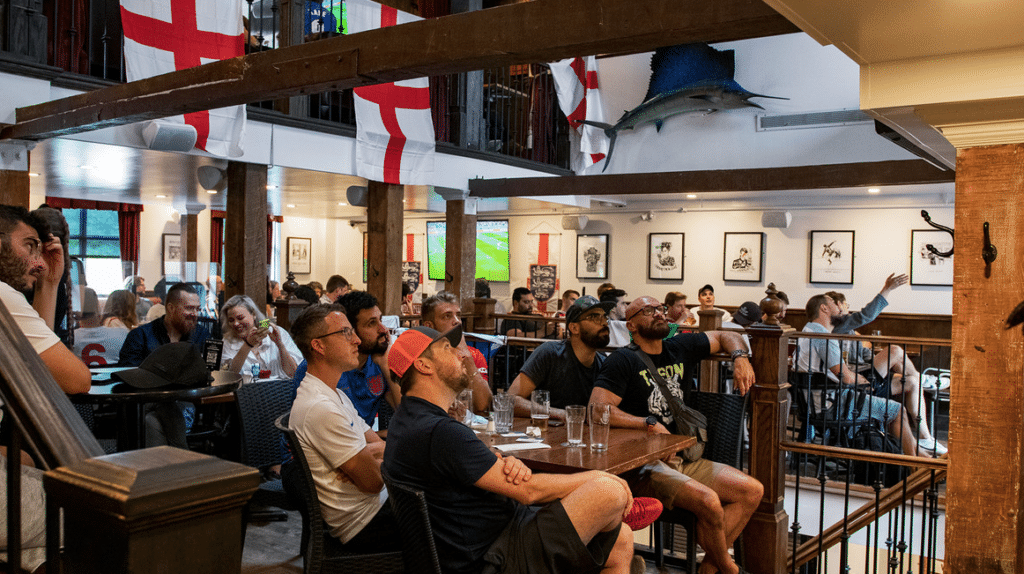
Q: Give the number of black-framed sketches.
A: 7